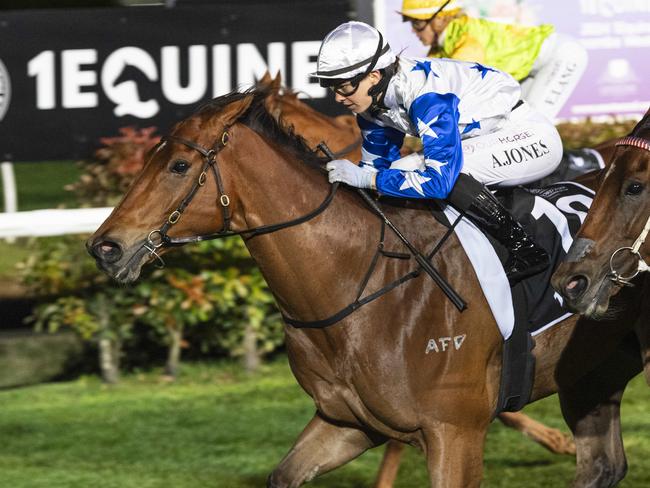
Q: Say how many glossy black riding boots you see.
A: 1